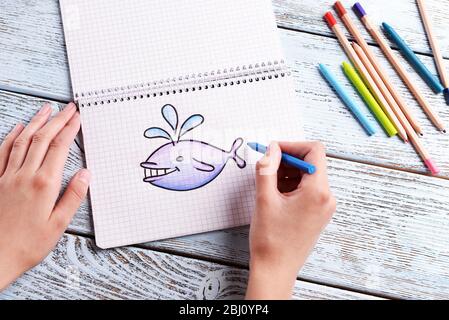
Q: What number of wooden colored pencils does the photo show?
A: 5